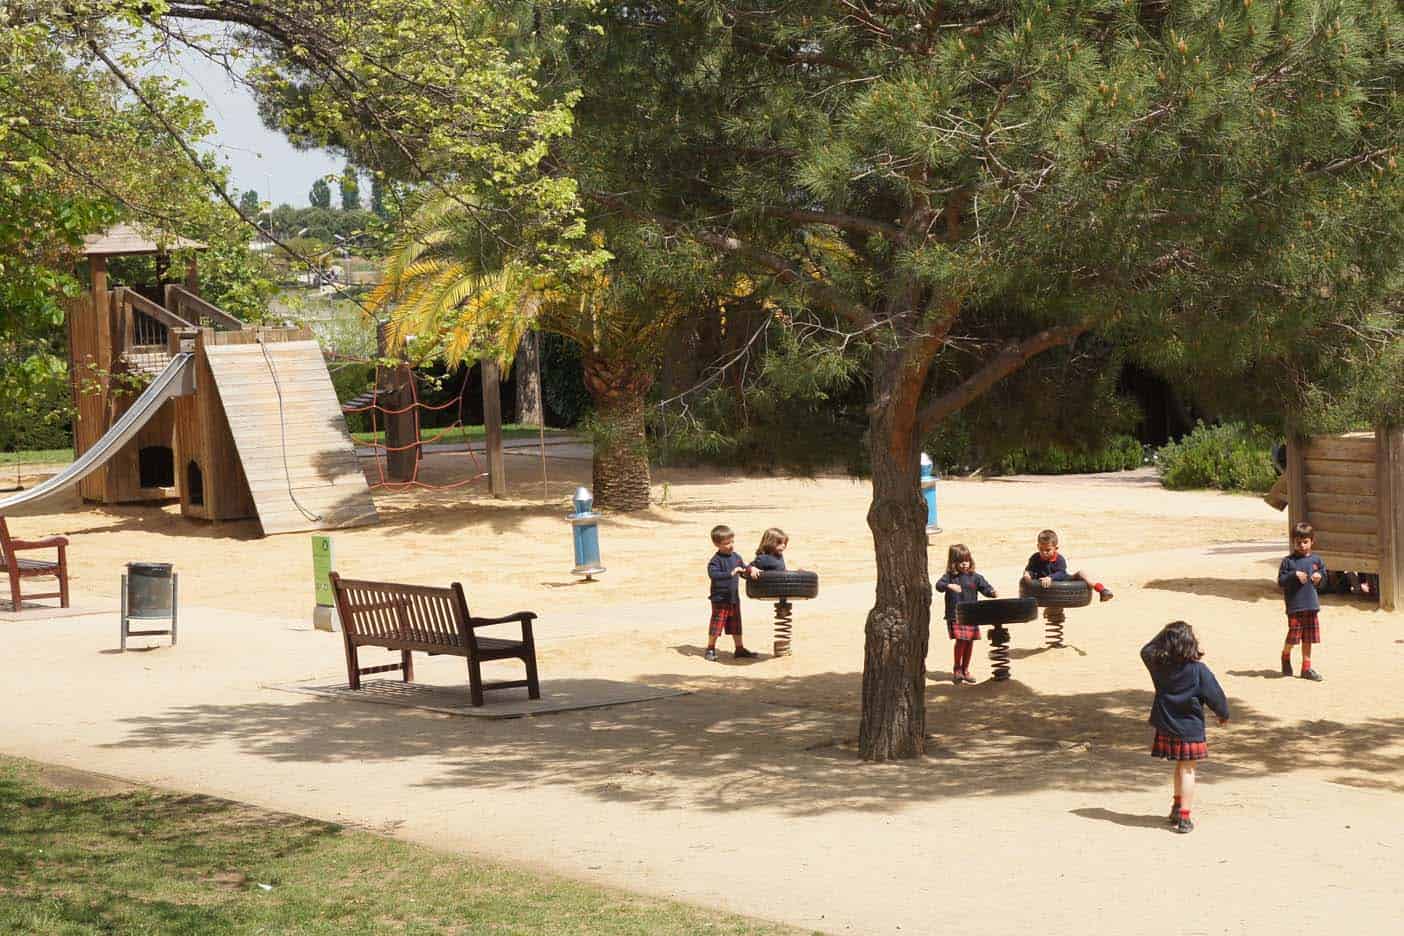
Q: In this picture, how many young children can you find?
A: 6